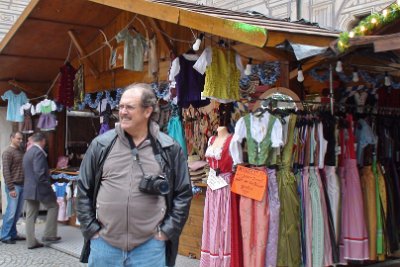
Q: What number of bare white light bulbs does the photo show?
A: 6